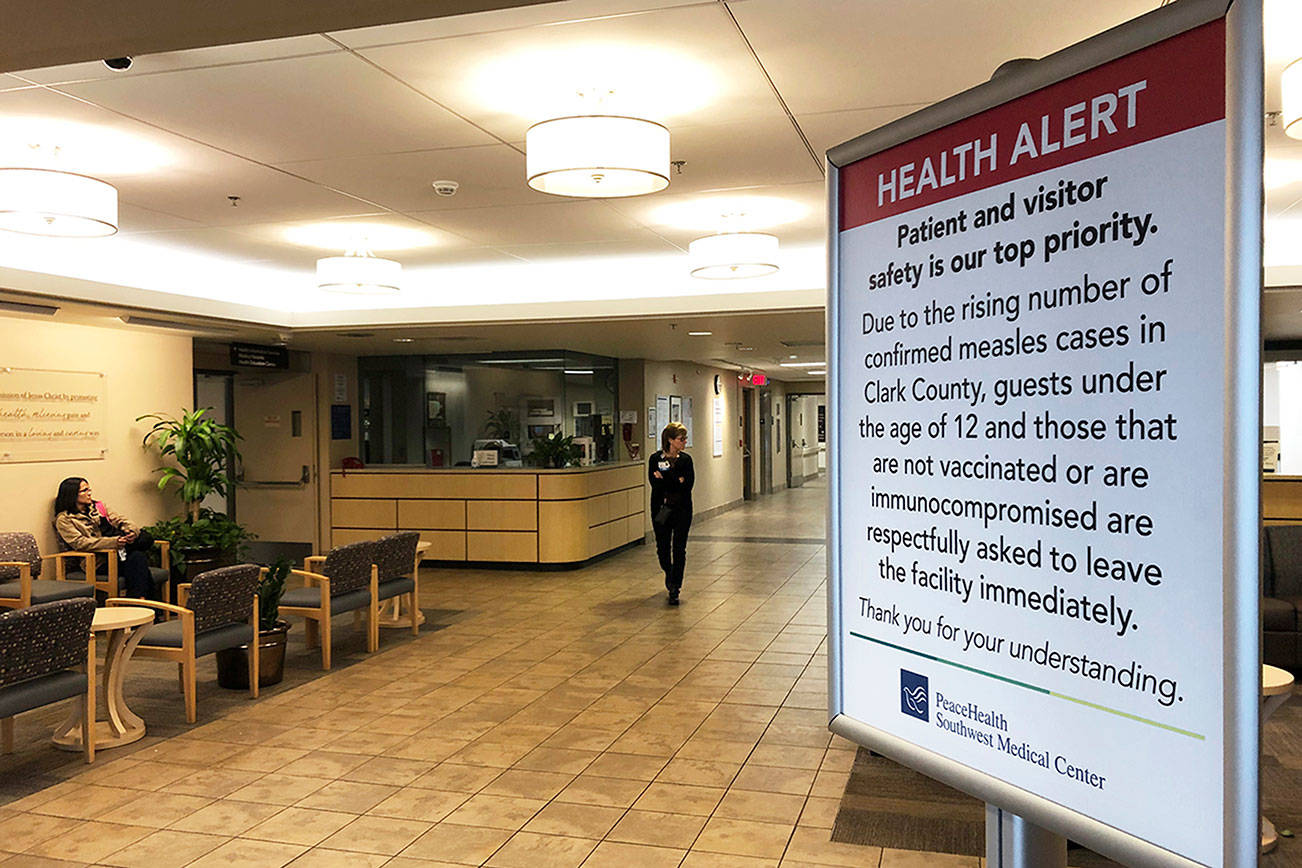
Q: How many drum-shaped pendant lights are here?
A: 5